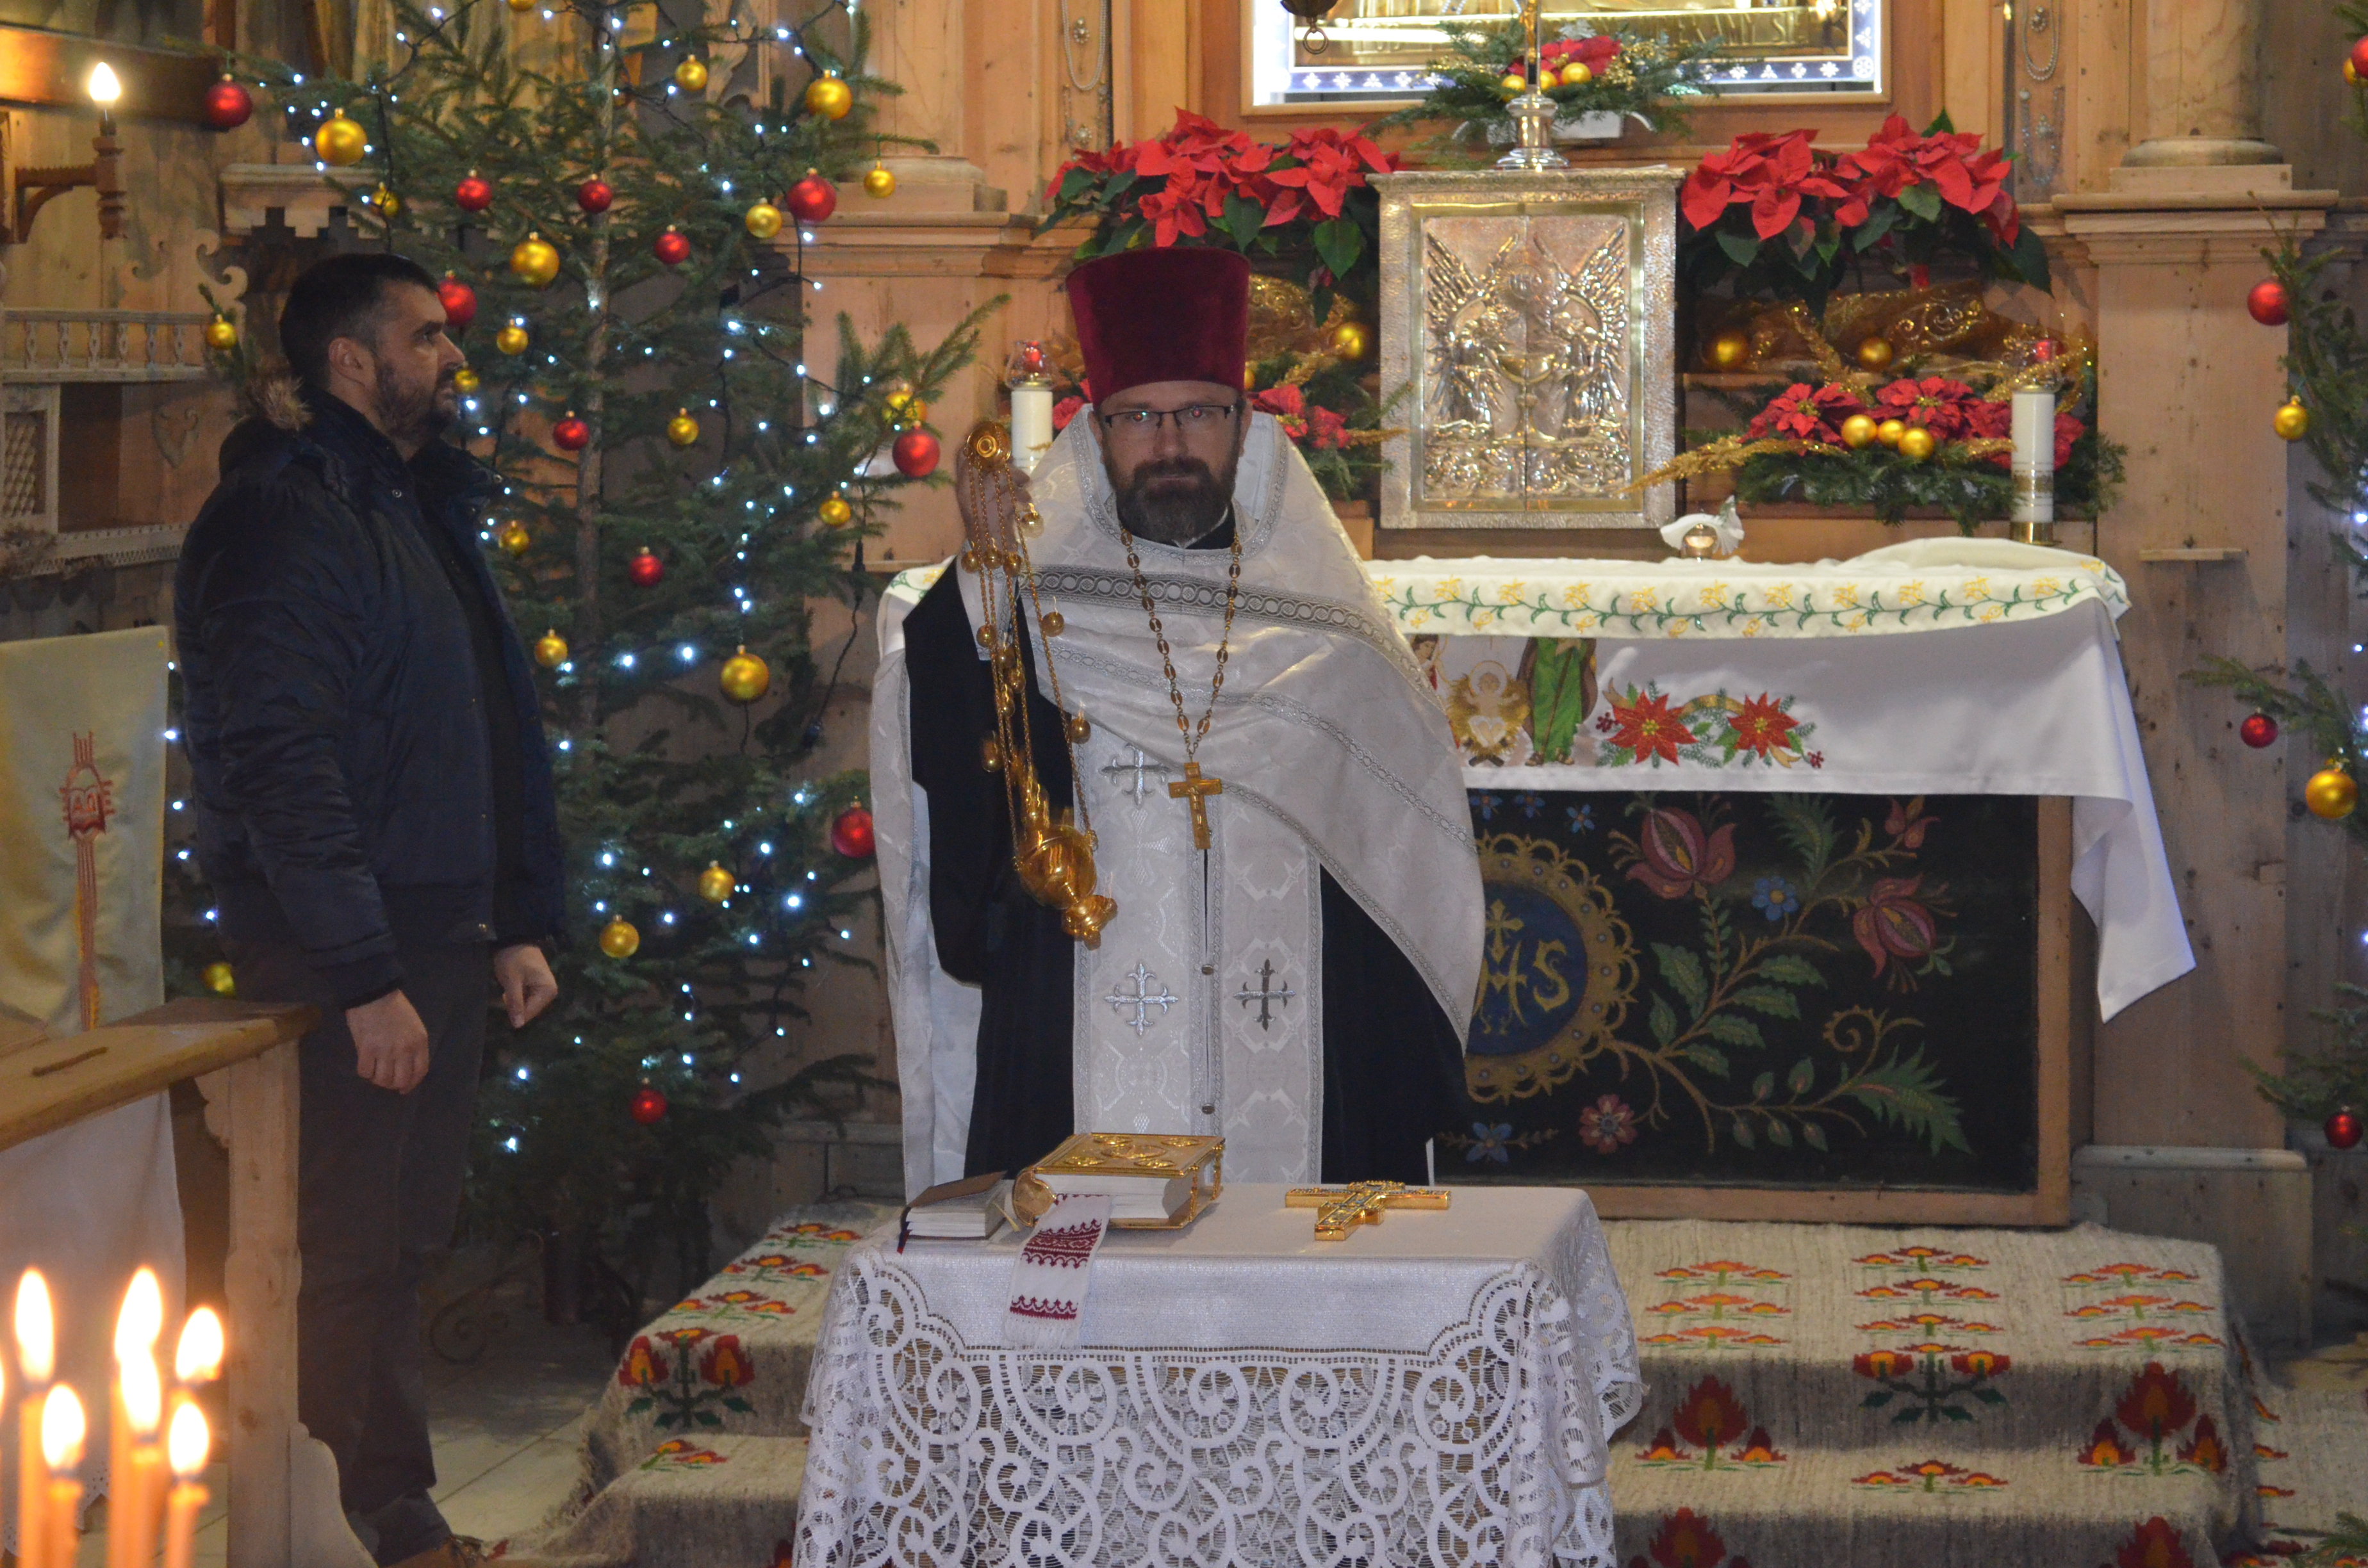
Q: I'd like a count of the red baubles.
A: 15